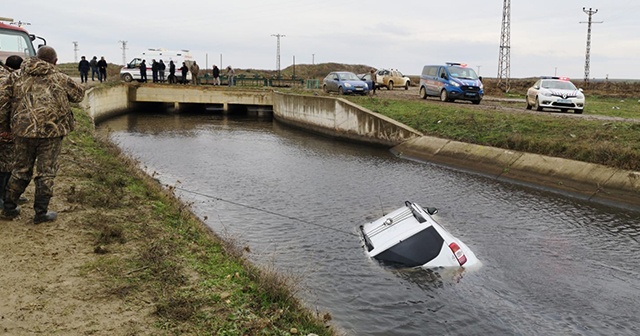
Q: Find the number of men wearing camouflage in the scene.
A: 2